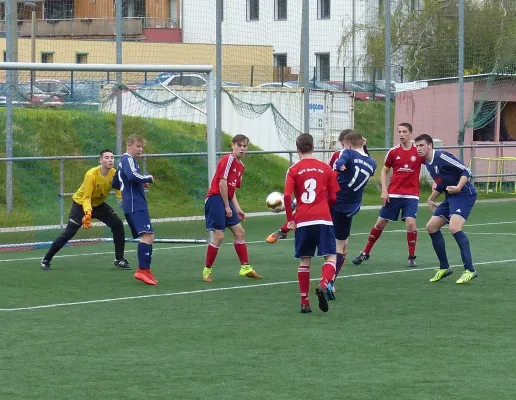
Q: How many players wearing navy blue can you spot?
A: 3